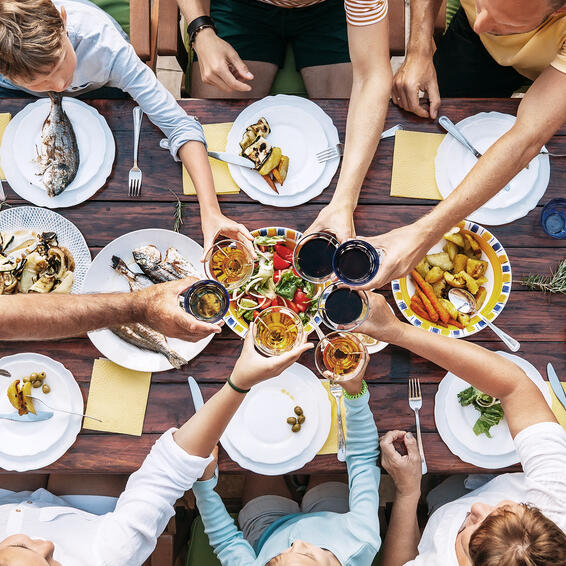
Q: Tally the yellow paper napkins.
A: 6